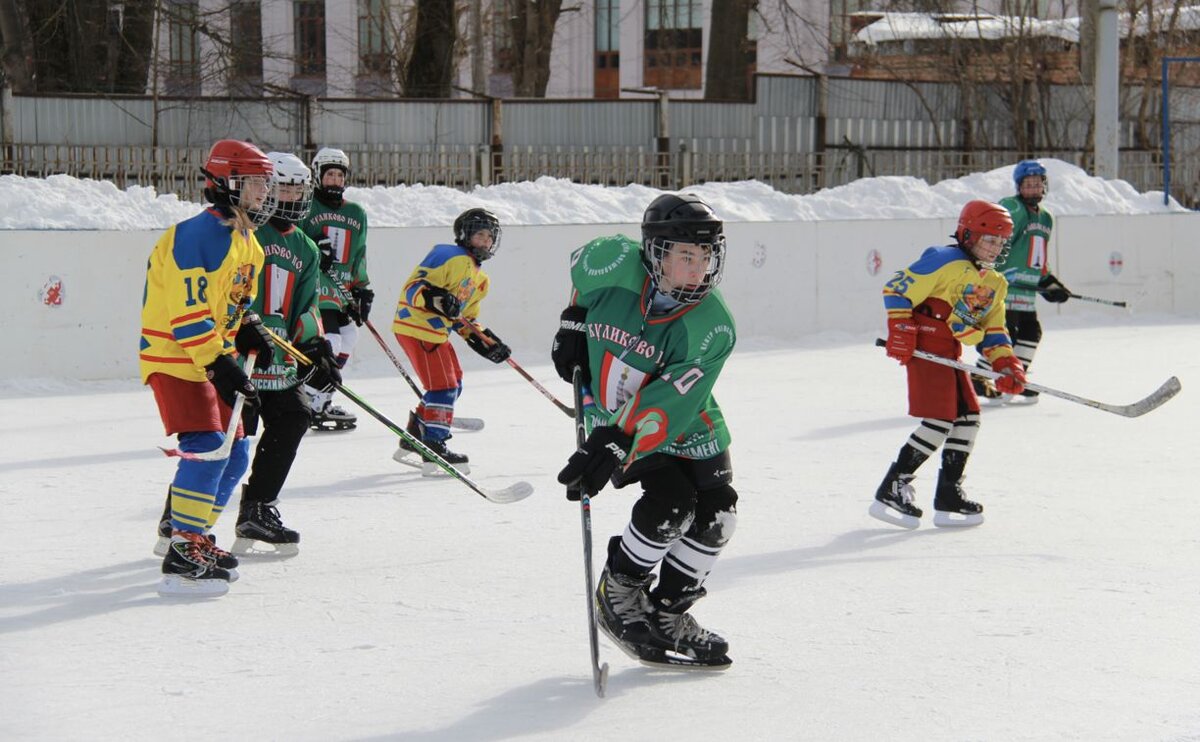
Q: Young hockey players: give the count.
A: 7